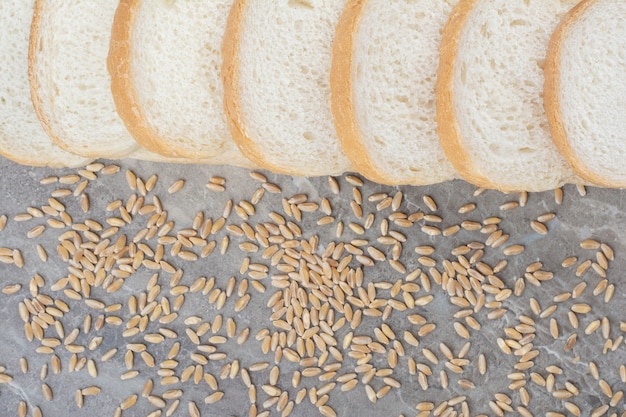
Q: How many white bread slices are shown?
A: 7